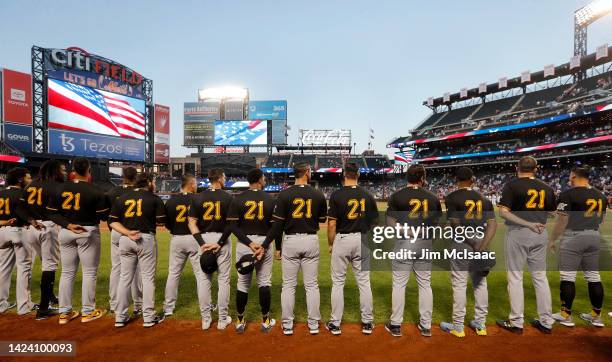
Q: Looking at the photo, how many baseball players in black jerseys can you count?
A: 14